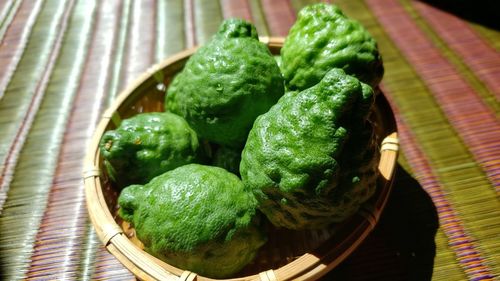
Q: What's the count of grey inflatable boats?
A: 0